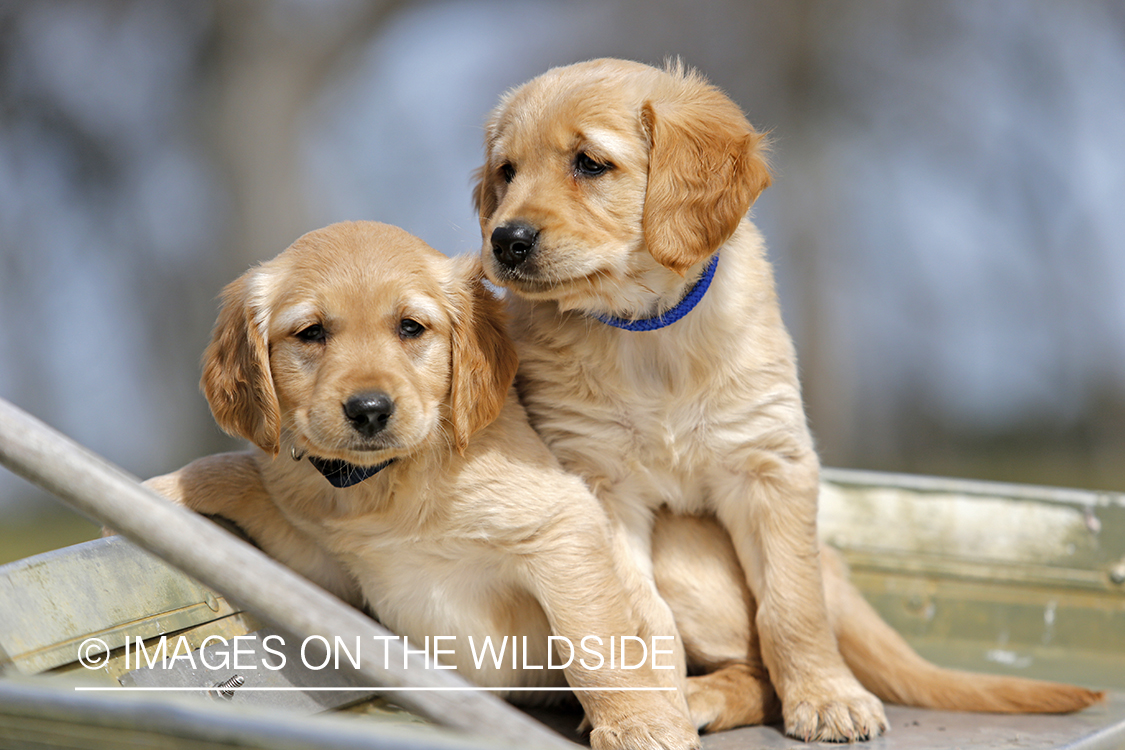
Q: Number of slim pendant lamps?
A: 0